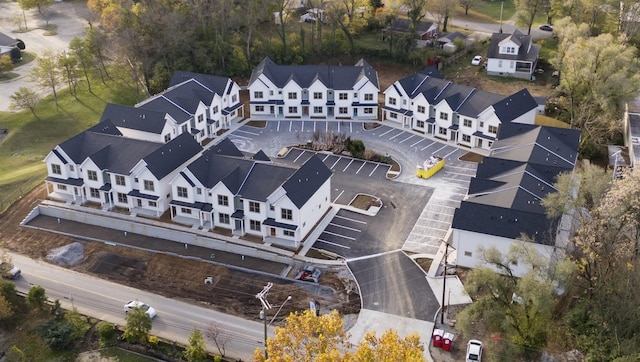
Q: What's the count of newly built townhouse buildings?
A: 6